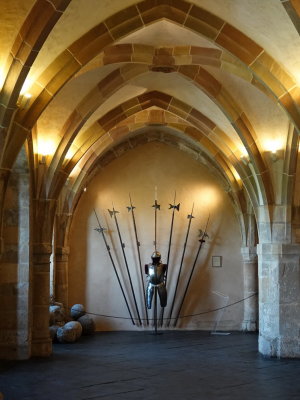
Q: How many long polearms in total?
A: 7